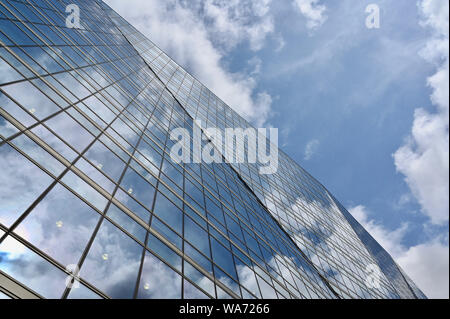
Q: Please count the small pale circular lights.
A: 6